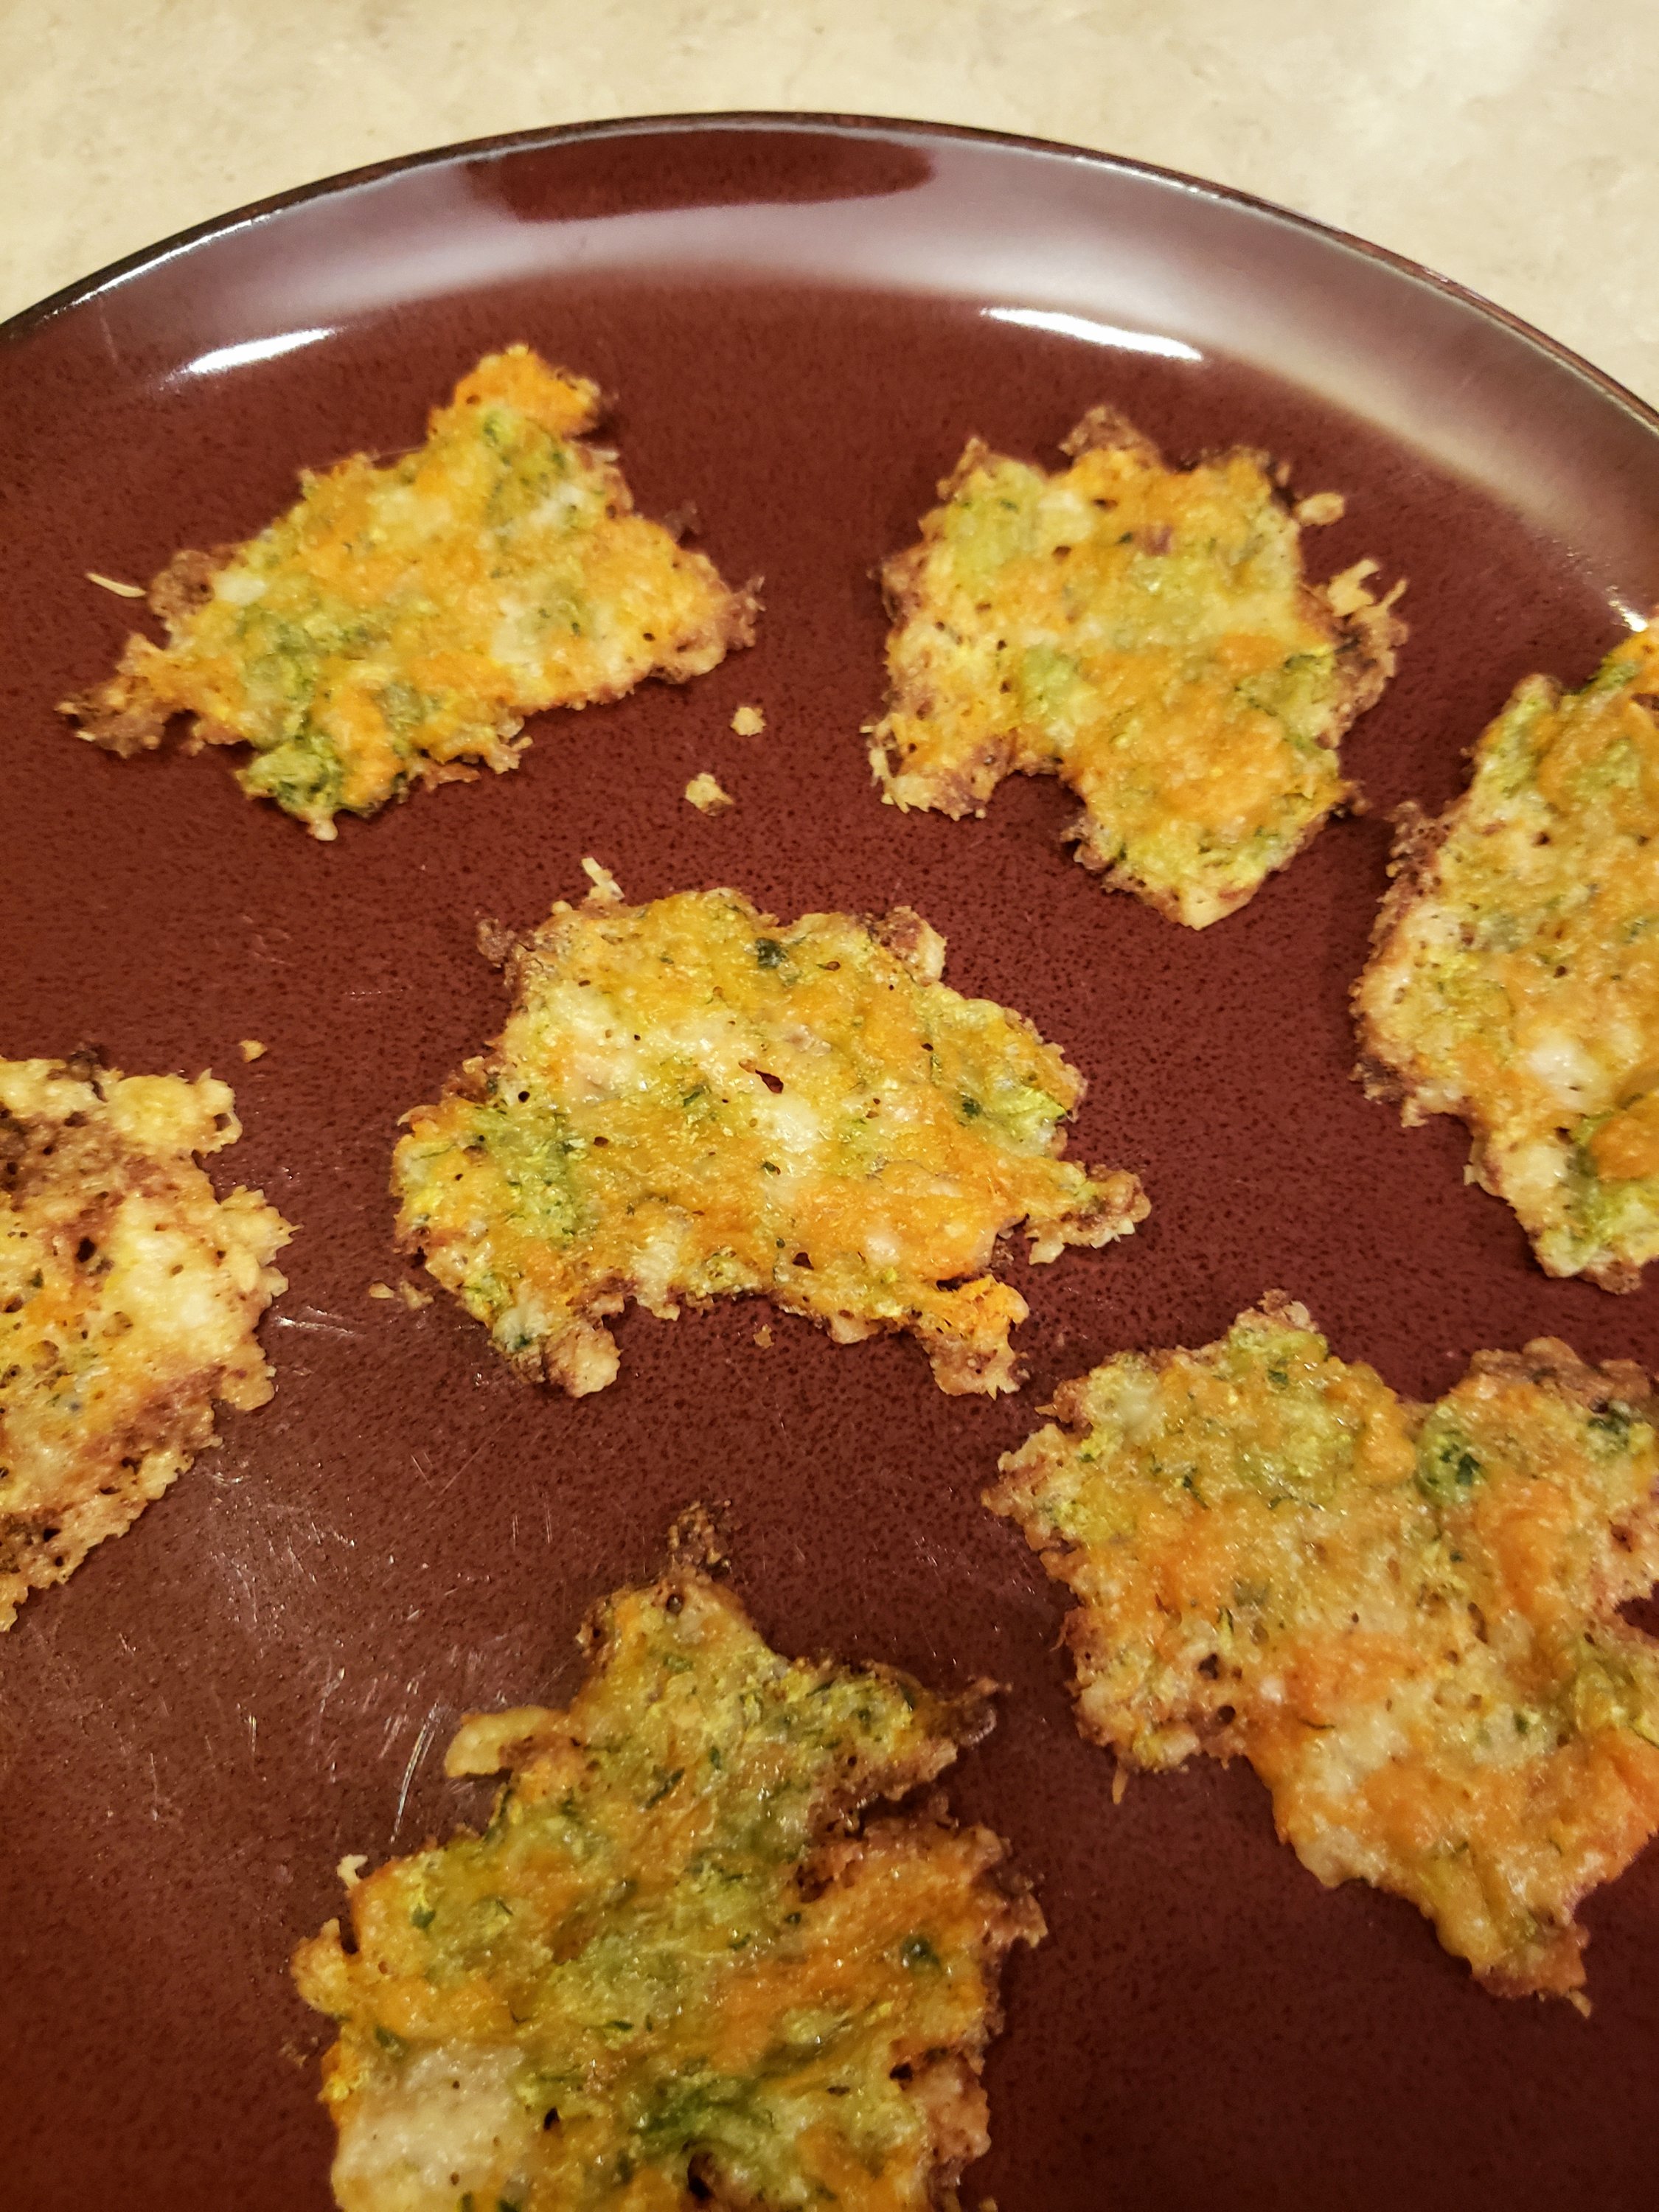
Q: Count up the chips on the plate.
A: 7